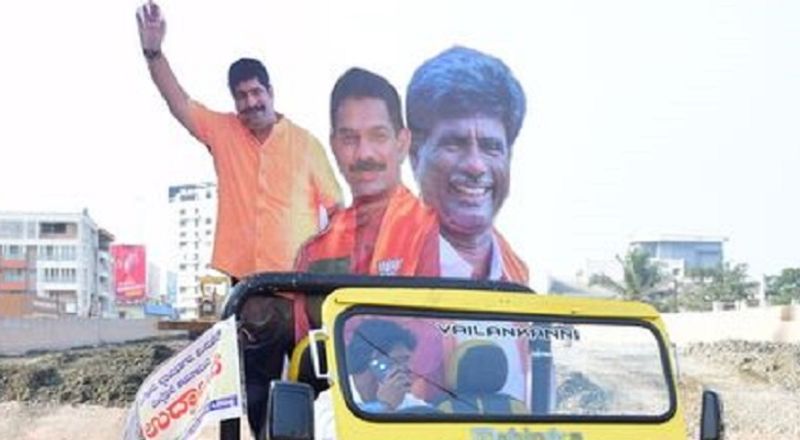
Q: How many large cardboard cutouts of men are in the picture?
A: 3